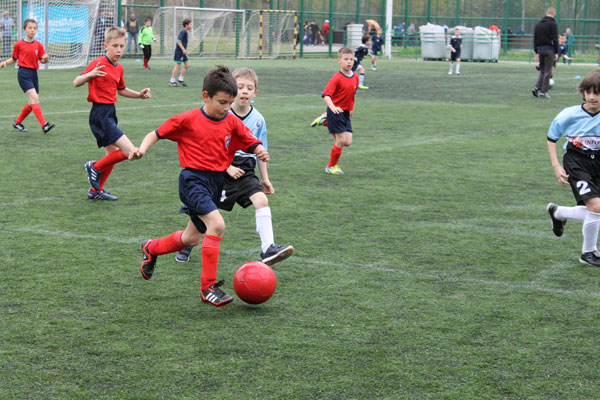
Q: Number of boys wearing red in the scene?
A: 4